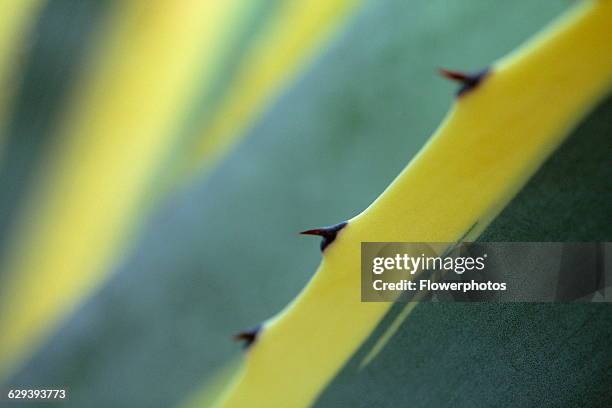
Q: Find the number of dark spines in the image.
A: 3